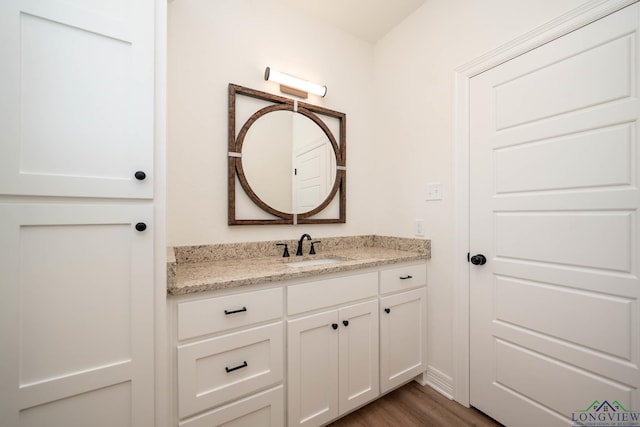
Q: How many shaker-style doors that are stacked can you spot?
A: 2